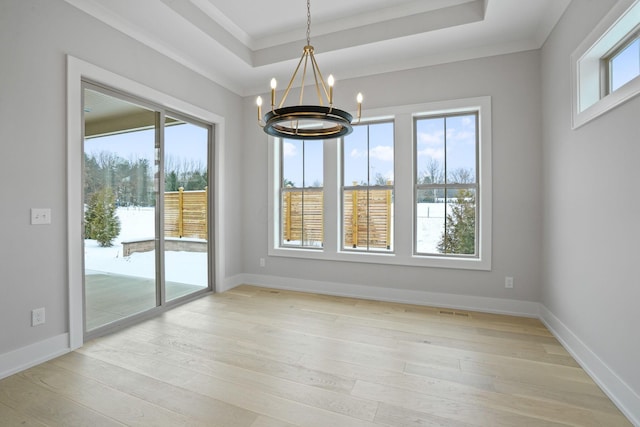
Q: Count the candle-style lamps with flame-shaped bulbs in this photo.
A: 4